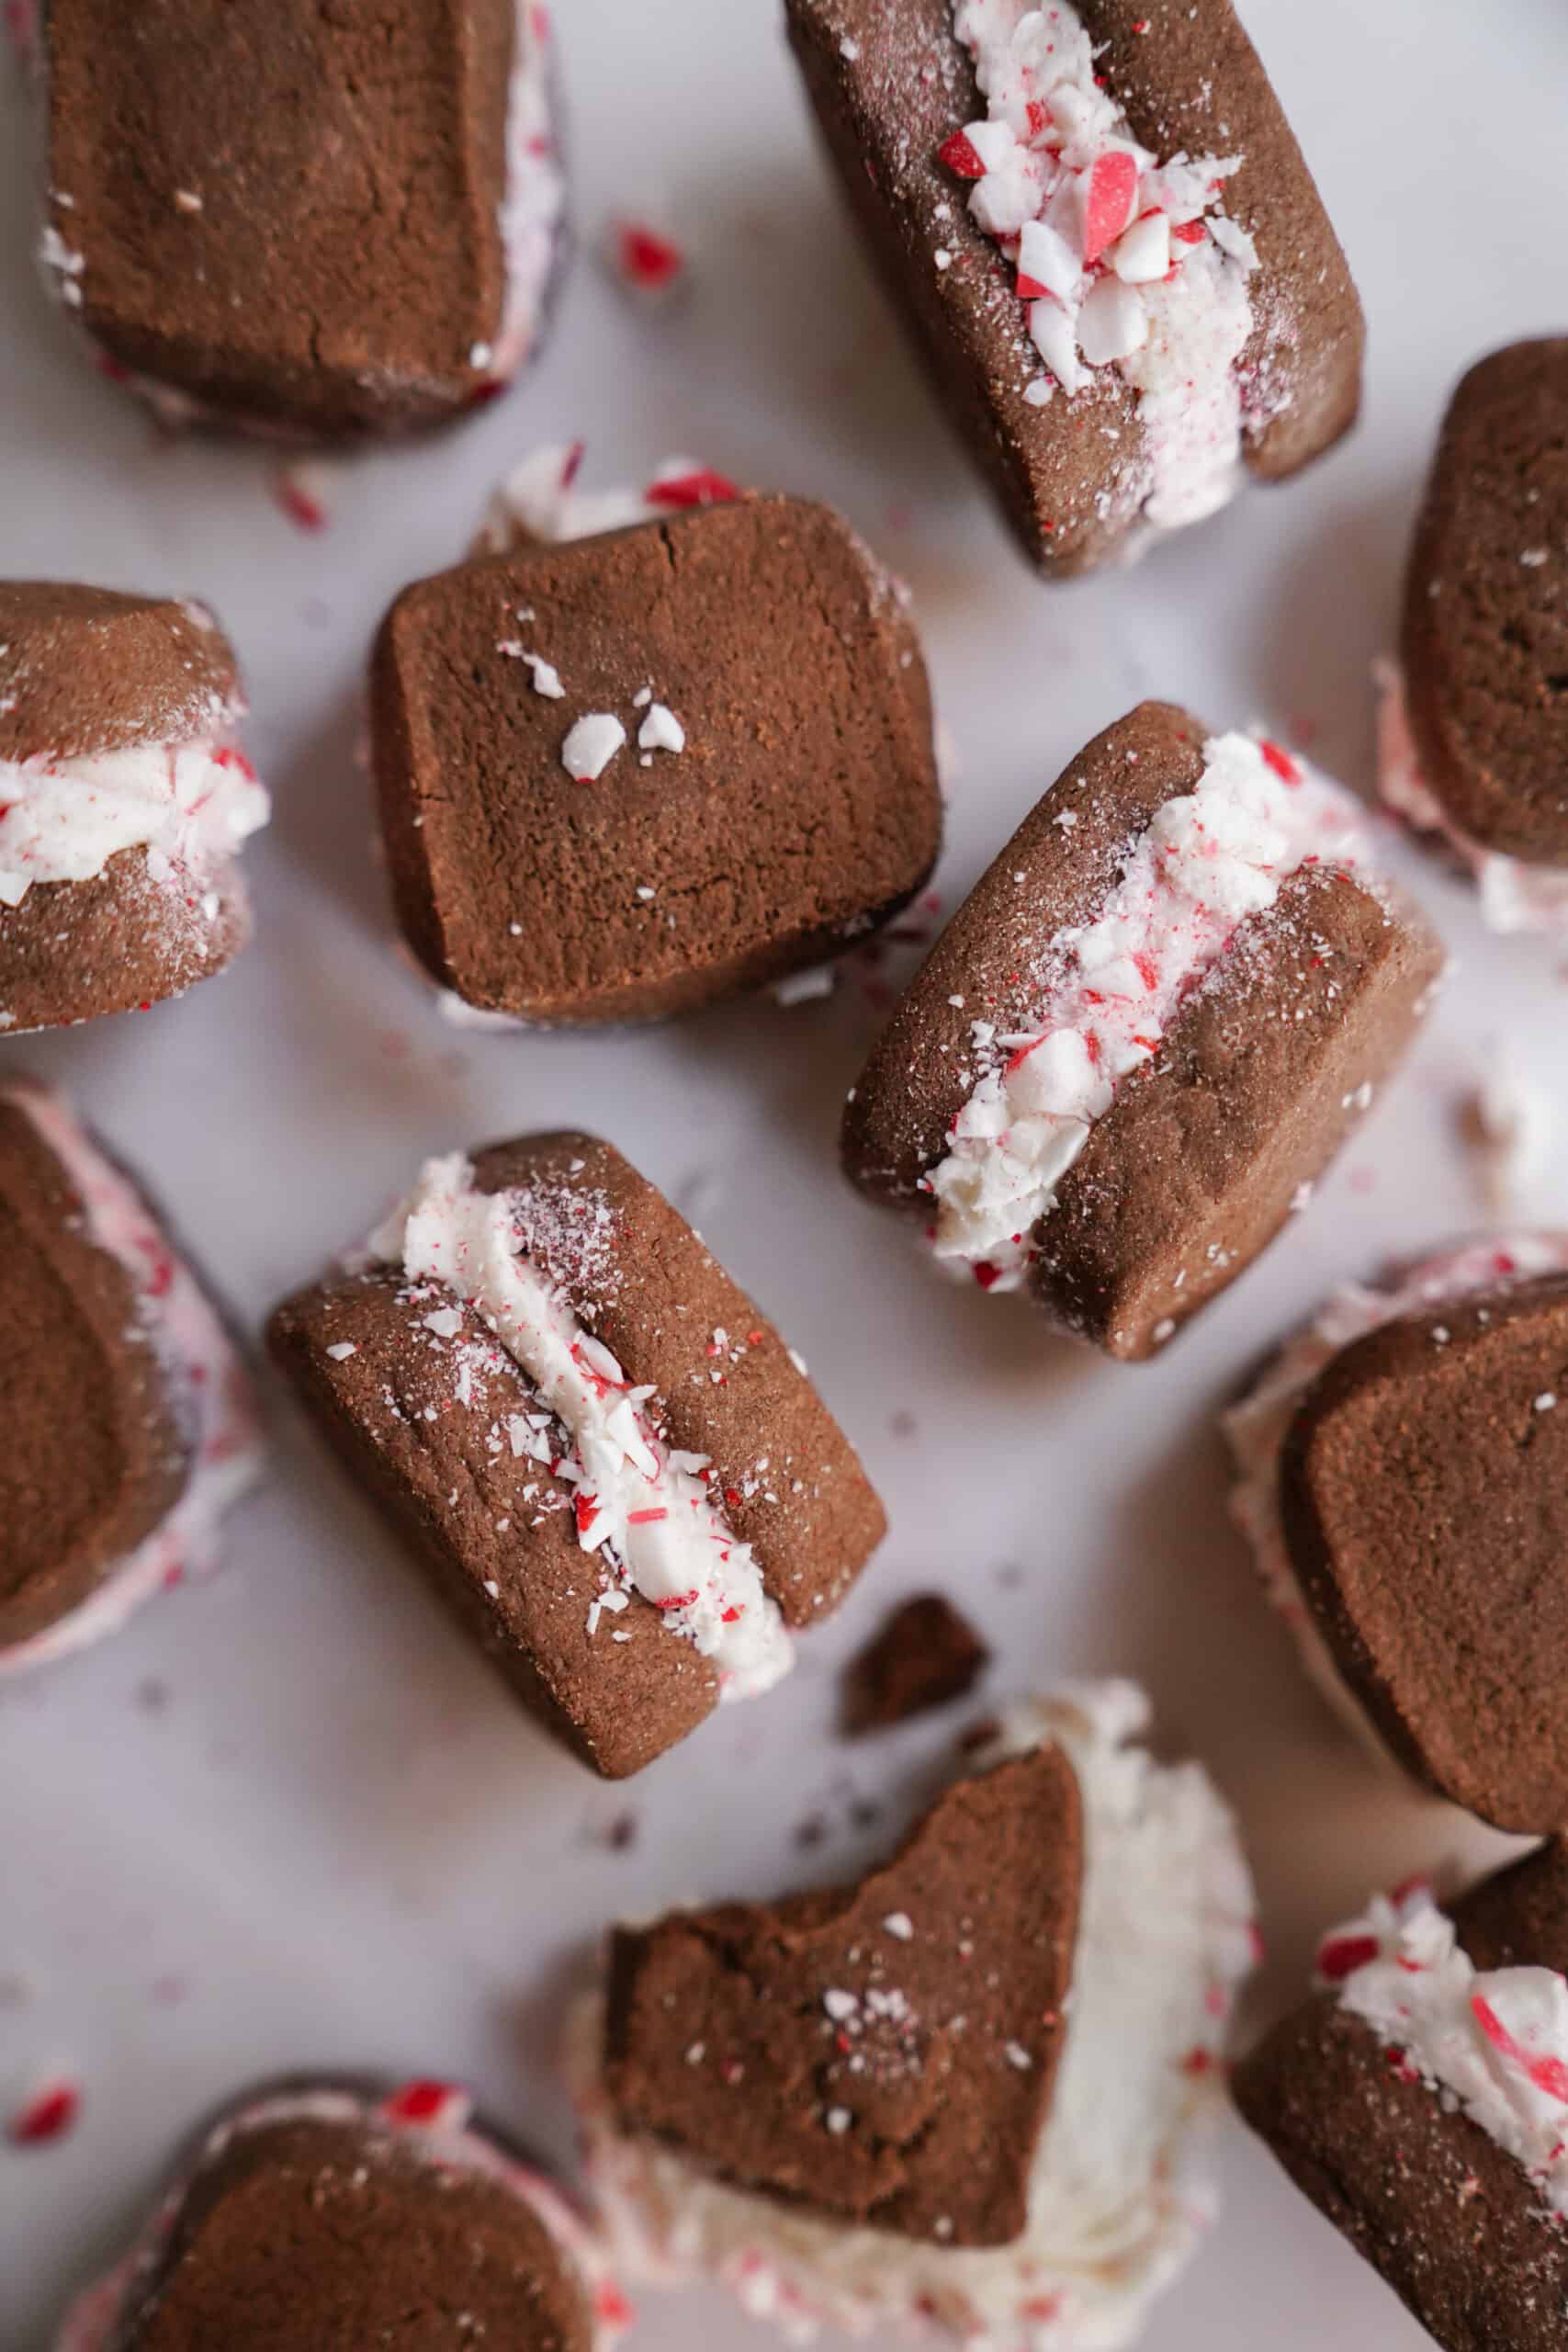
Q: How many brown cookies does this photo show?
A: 12